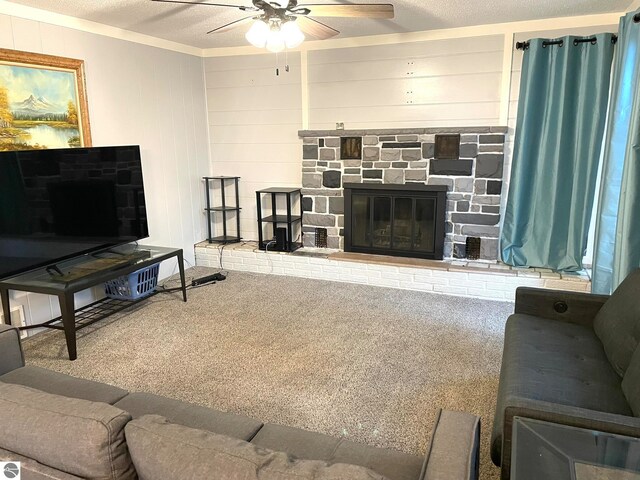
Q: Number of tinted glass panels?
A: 4